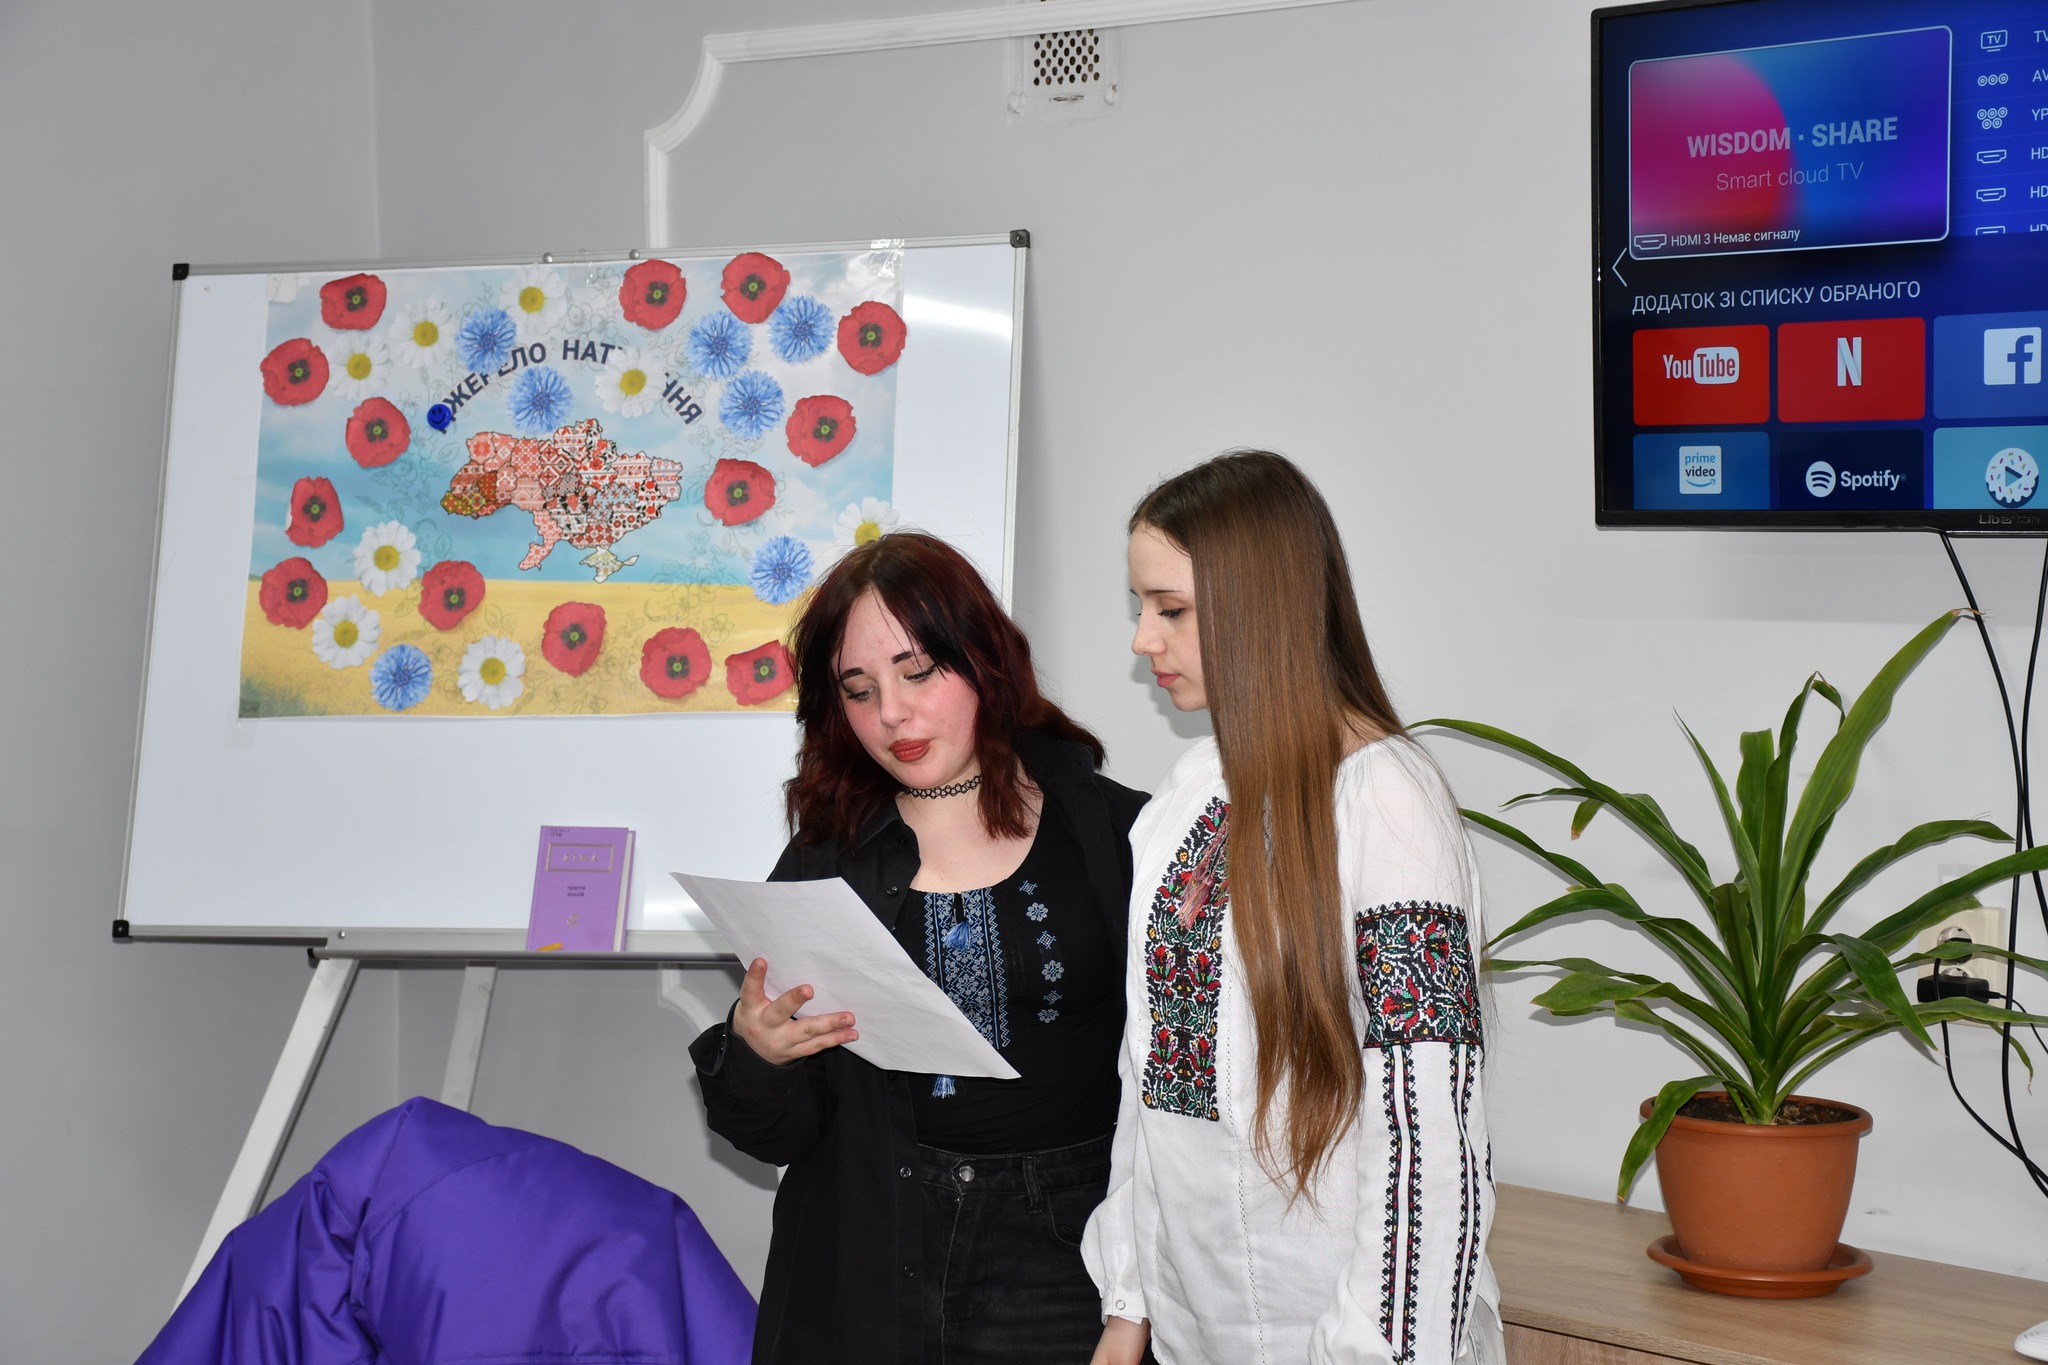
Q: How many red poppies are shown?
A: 14